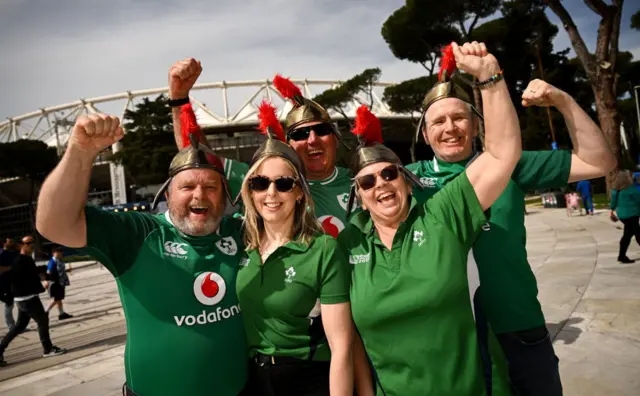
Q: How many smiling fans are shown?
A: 5